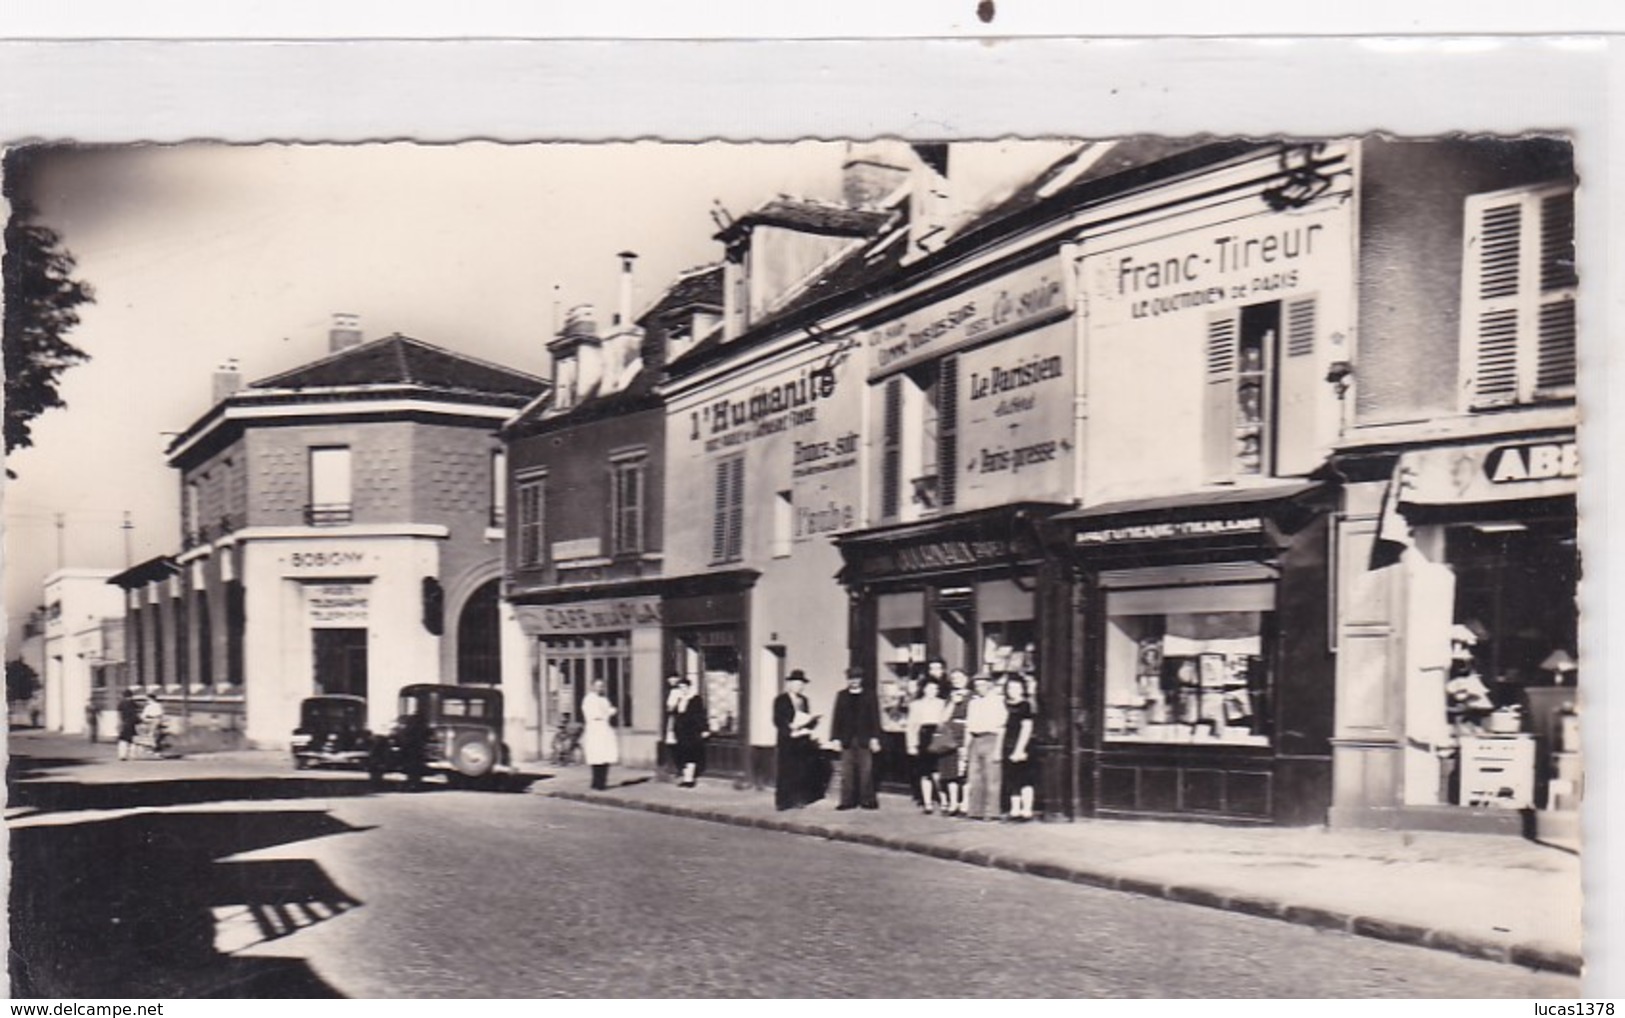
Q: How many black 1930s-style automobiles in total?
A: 2